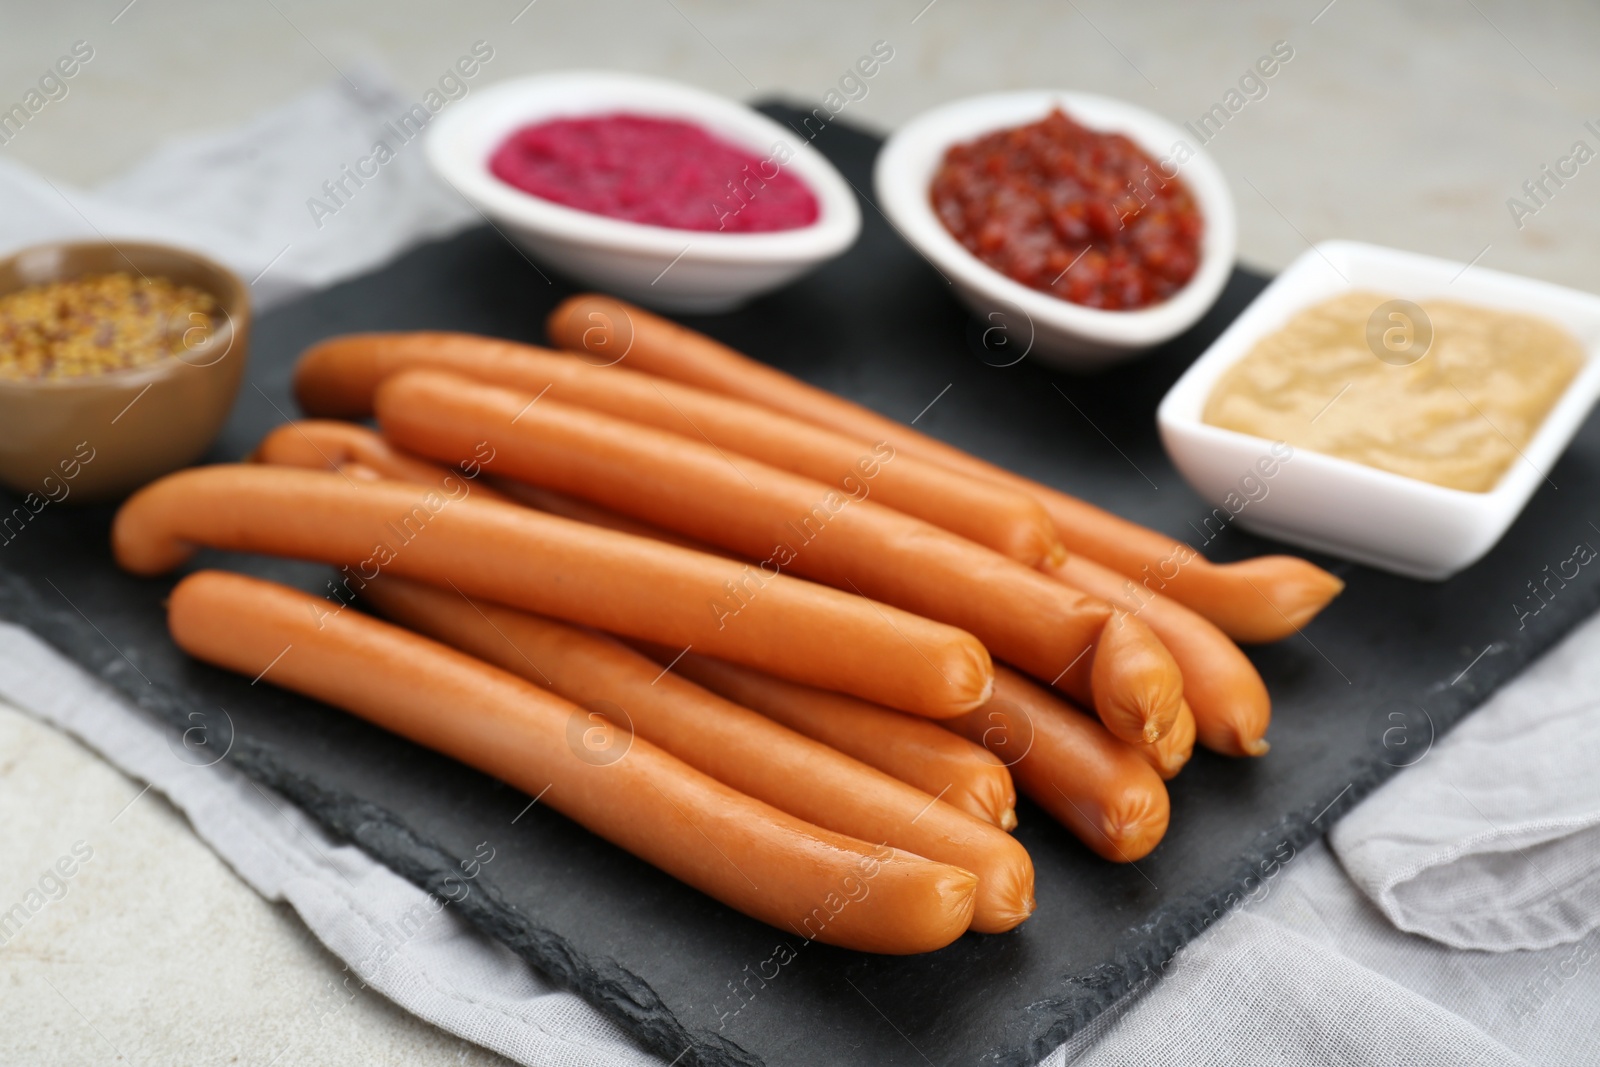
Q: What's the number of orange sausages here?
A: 10